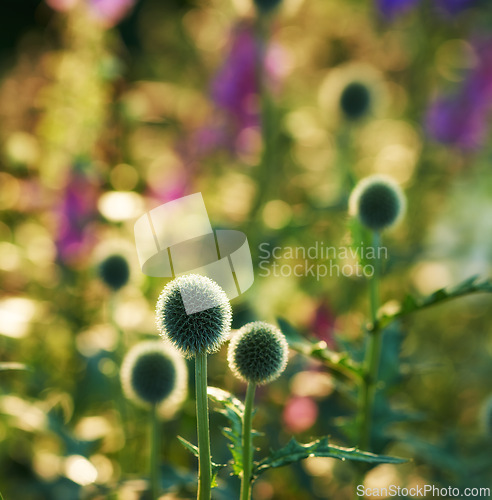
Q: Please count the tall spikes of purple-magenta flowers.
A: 3